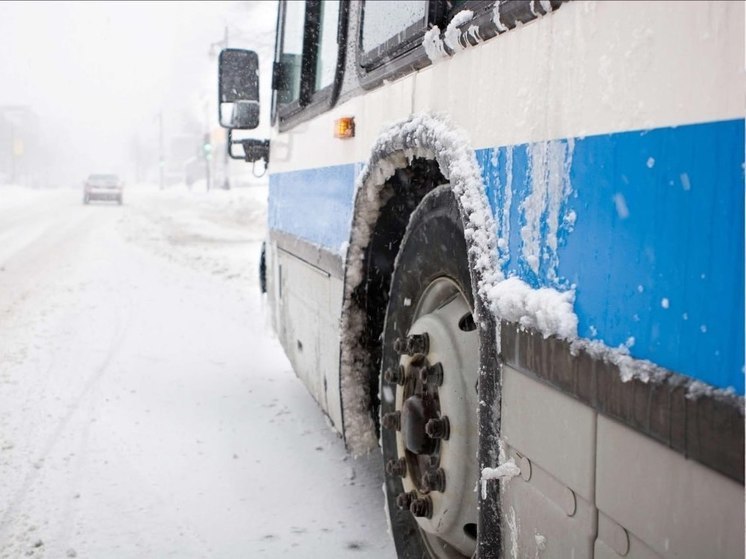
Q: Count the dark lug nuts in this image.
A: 10